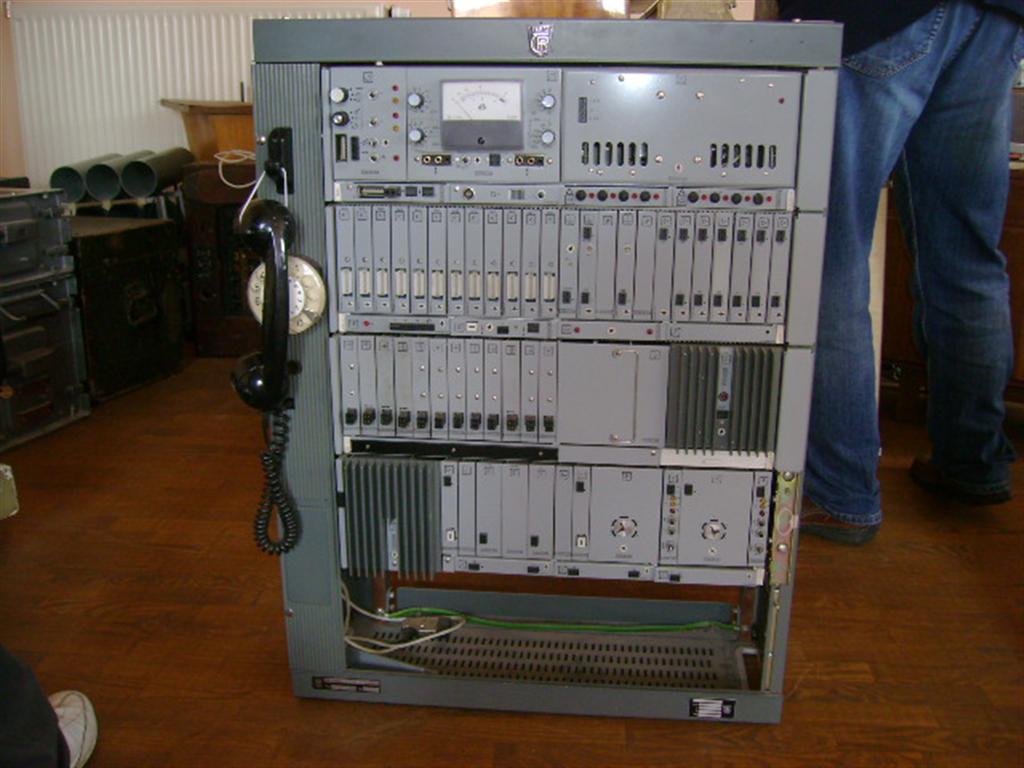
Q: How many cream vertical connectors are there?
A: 12